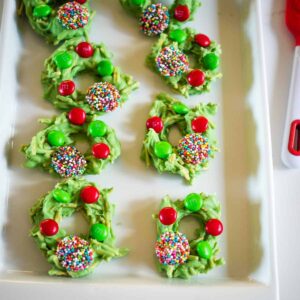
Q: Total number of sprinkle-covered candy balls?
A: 8